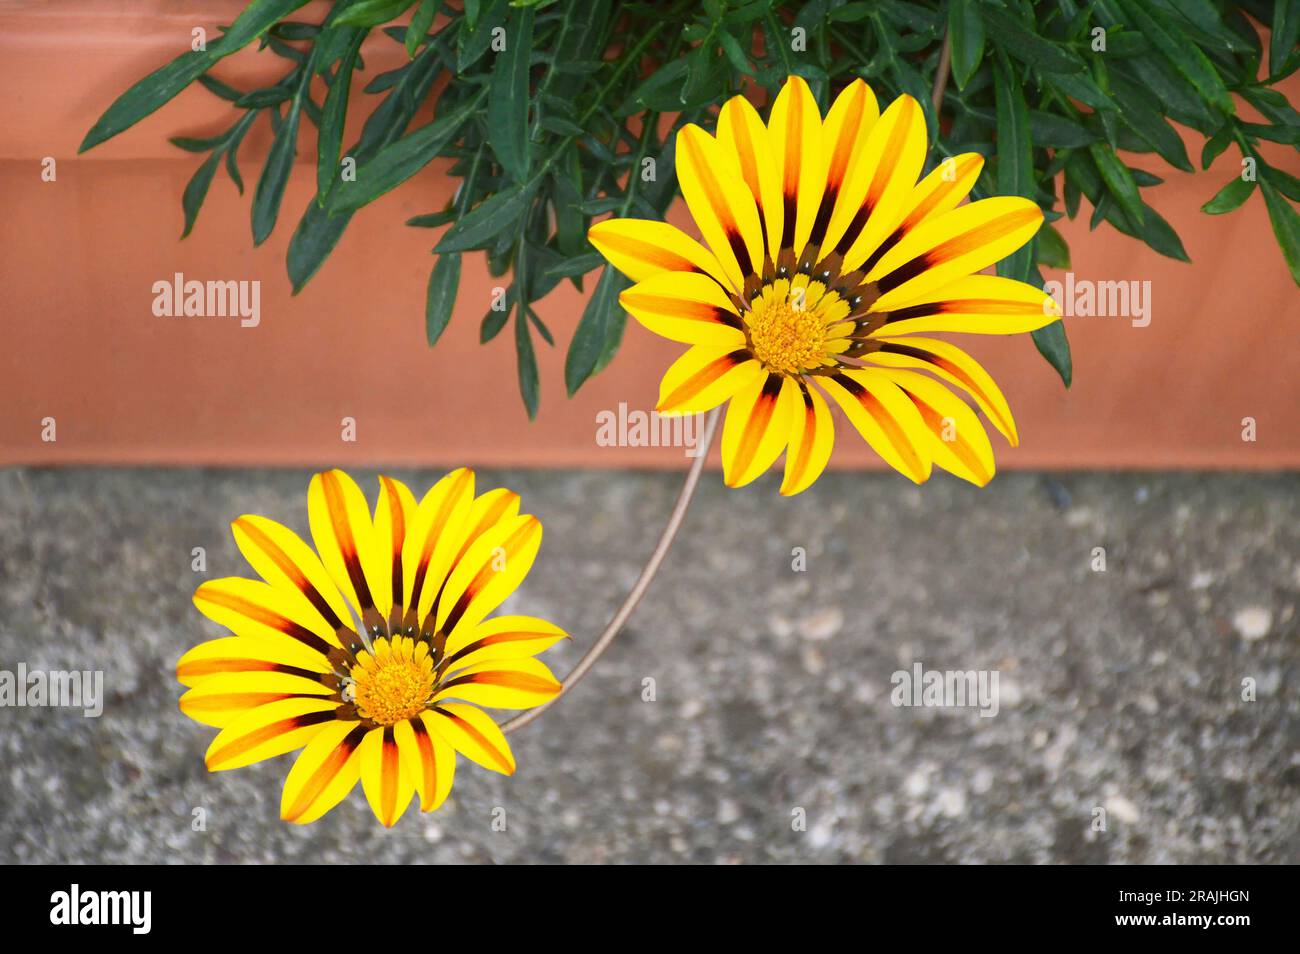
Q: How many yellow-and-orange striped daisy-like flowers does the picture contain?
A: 2